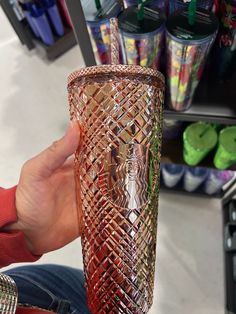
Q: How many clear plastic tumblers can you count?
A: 3